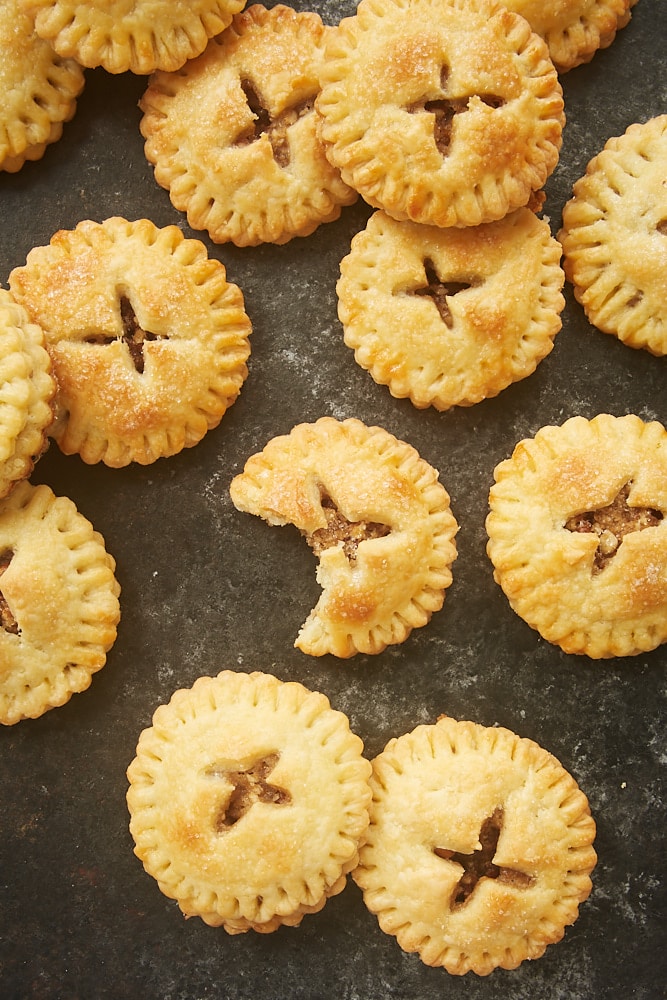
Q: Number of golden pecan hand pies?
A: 14